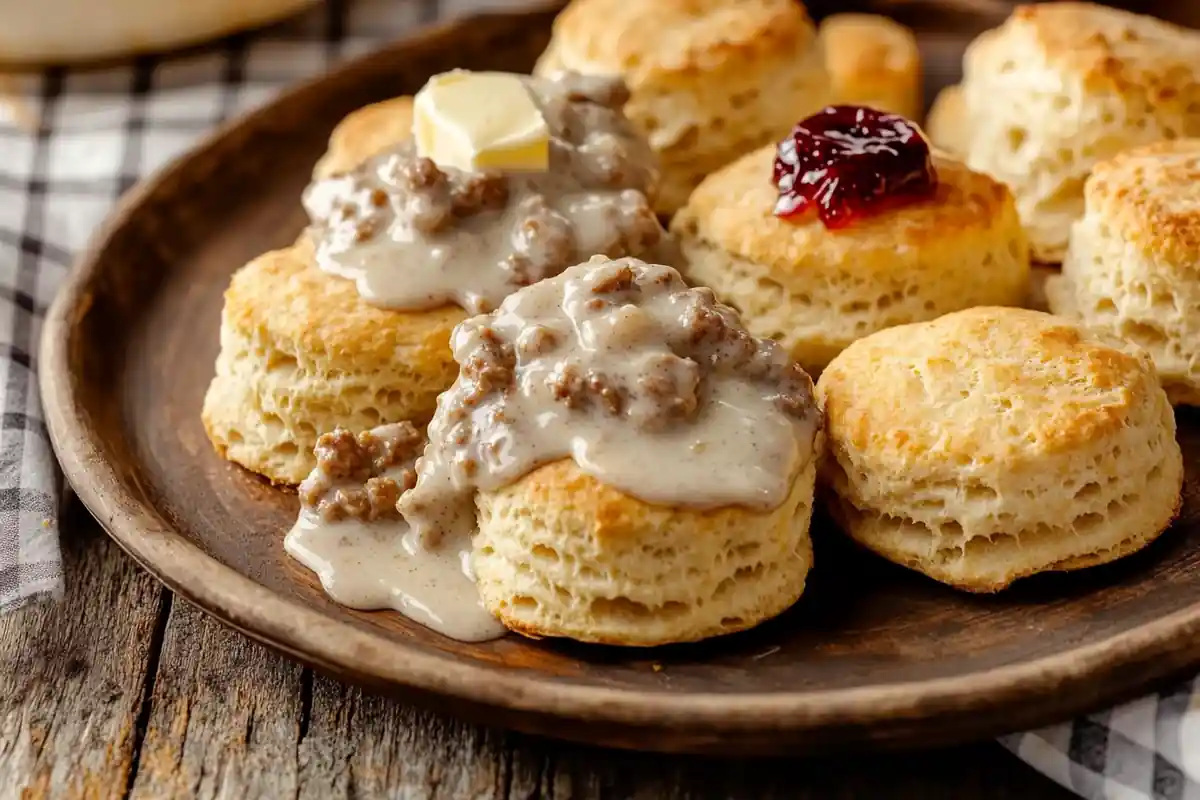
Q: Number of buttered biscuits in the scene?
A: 1